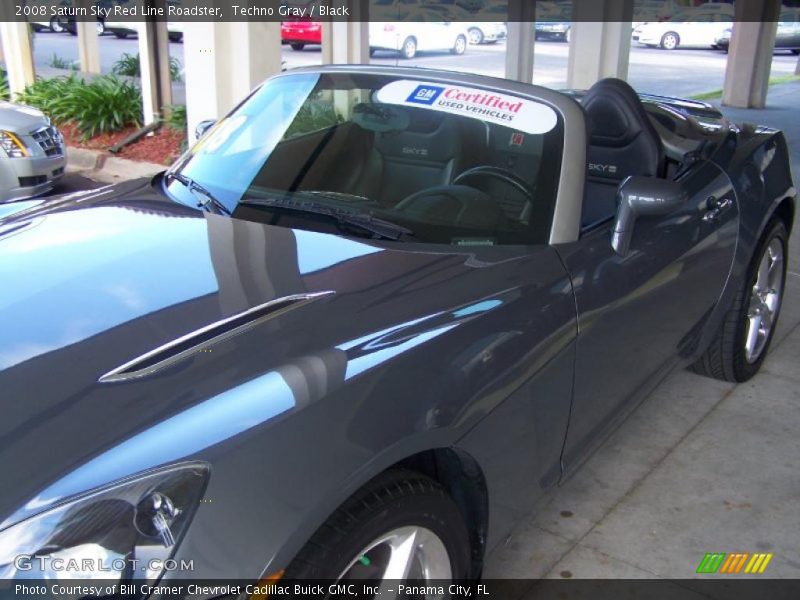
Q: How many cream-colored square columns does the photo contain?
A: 8